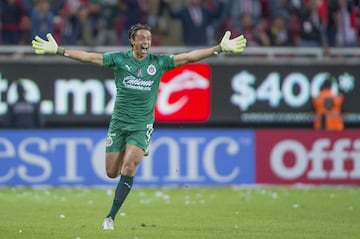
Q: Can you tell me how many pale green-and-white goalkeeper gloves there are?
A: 2